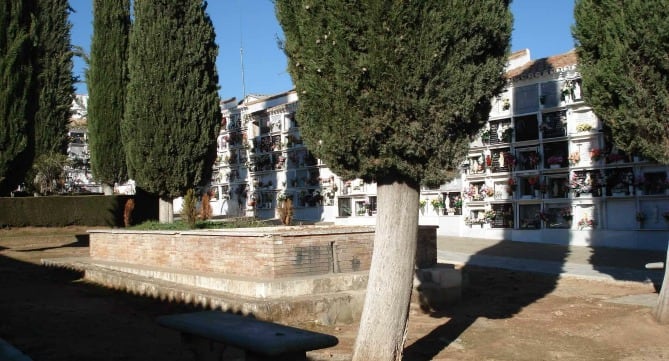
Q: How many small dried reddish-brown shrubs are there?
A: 3